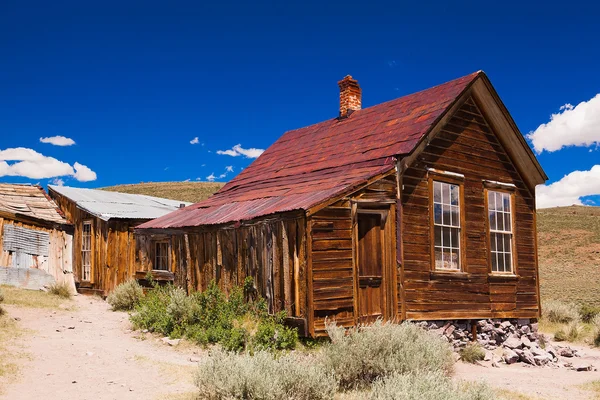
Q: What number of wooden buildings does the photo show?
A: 3